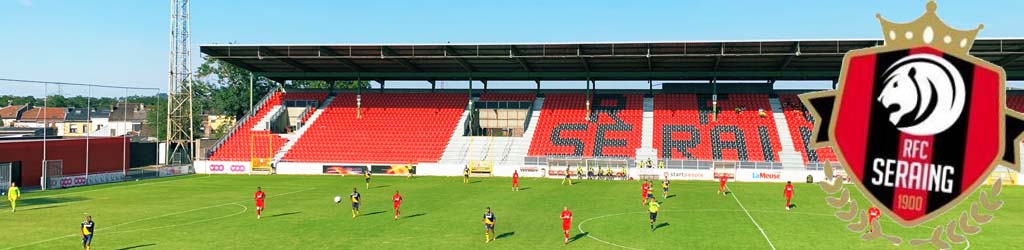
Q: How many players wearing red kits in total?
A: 8